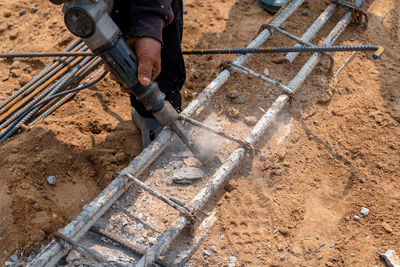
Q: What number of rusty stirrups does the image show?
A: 6